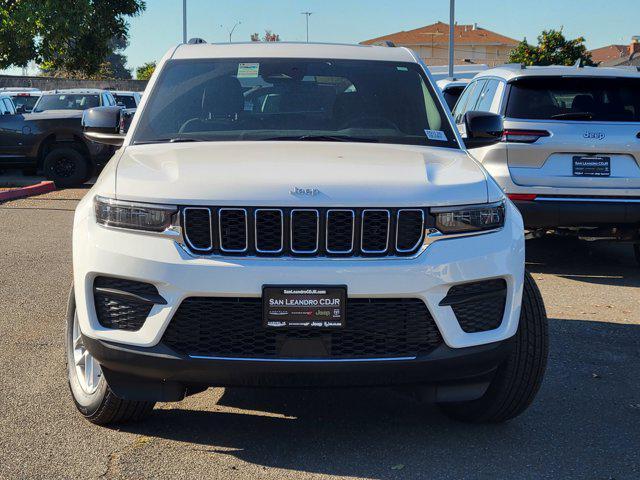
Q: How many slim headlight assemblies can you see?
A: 2